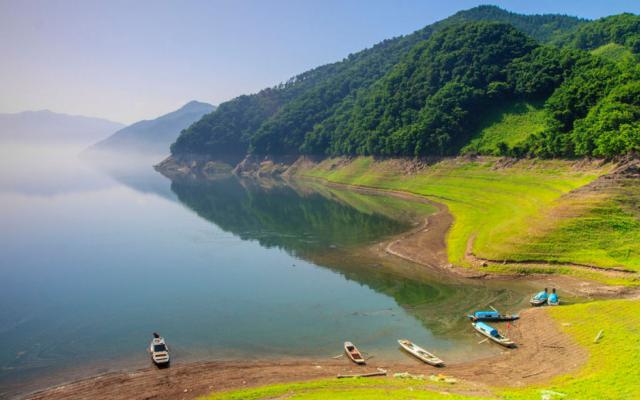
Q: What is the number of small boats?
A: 7